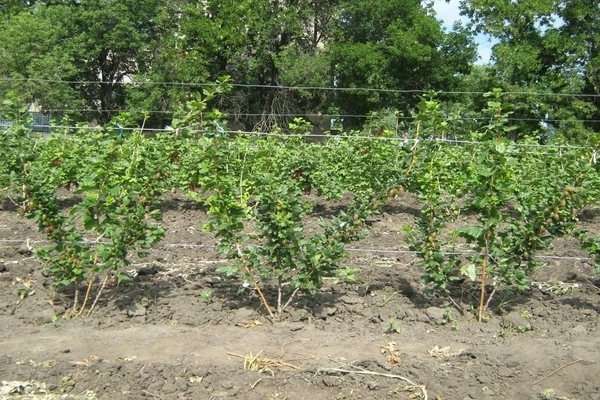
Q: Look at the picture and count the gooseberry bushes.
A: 3